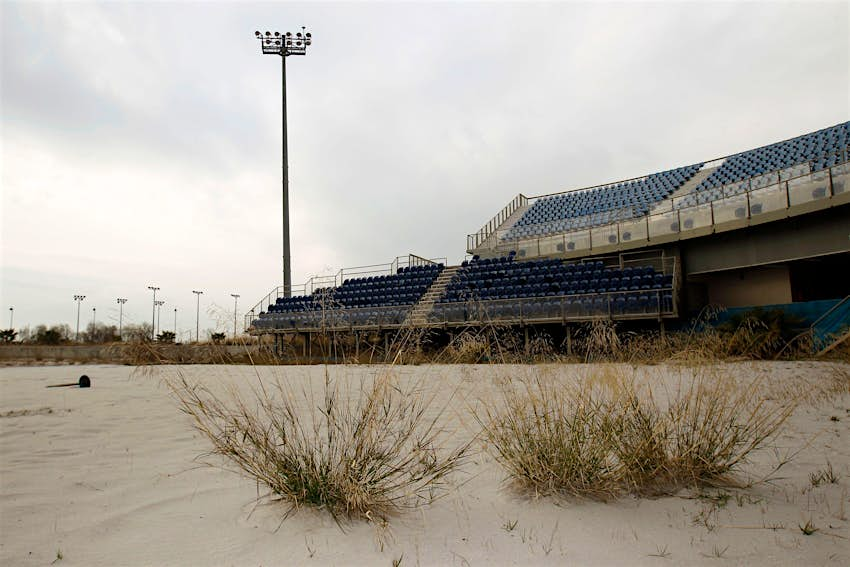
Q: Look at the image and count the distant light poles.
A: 9